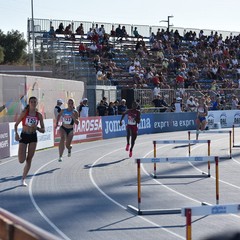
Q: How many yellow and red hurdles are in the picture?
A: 5